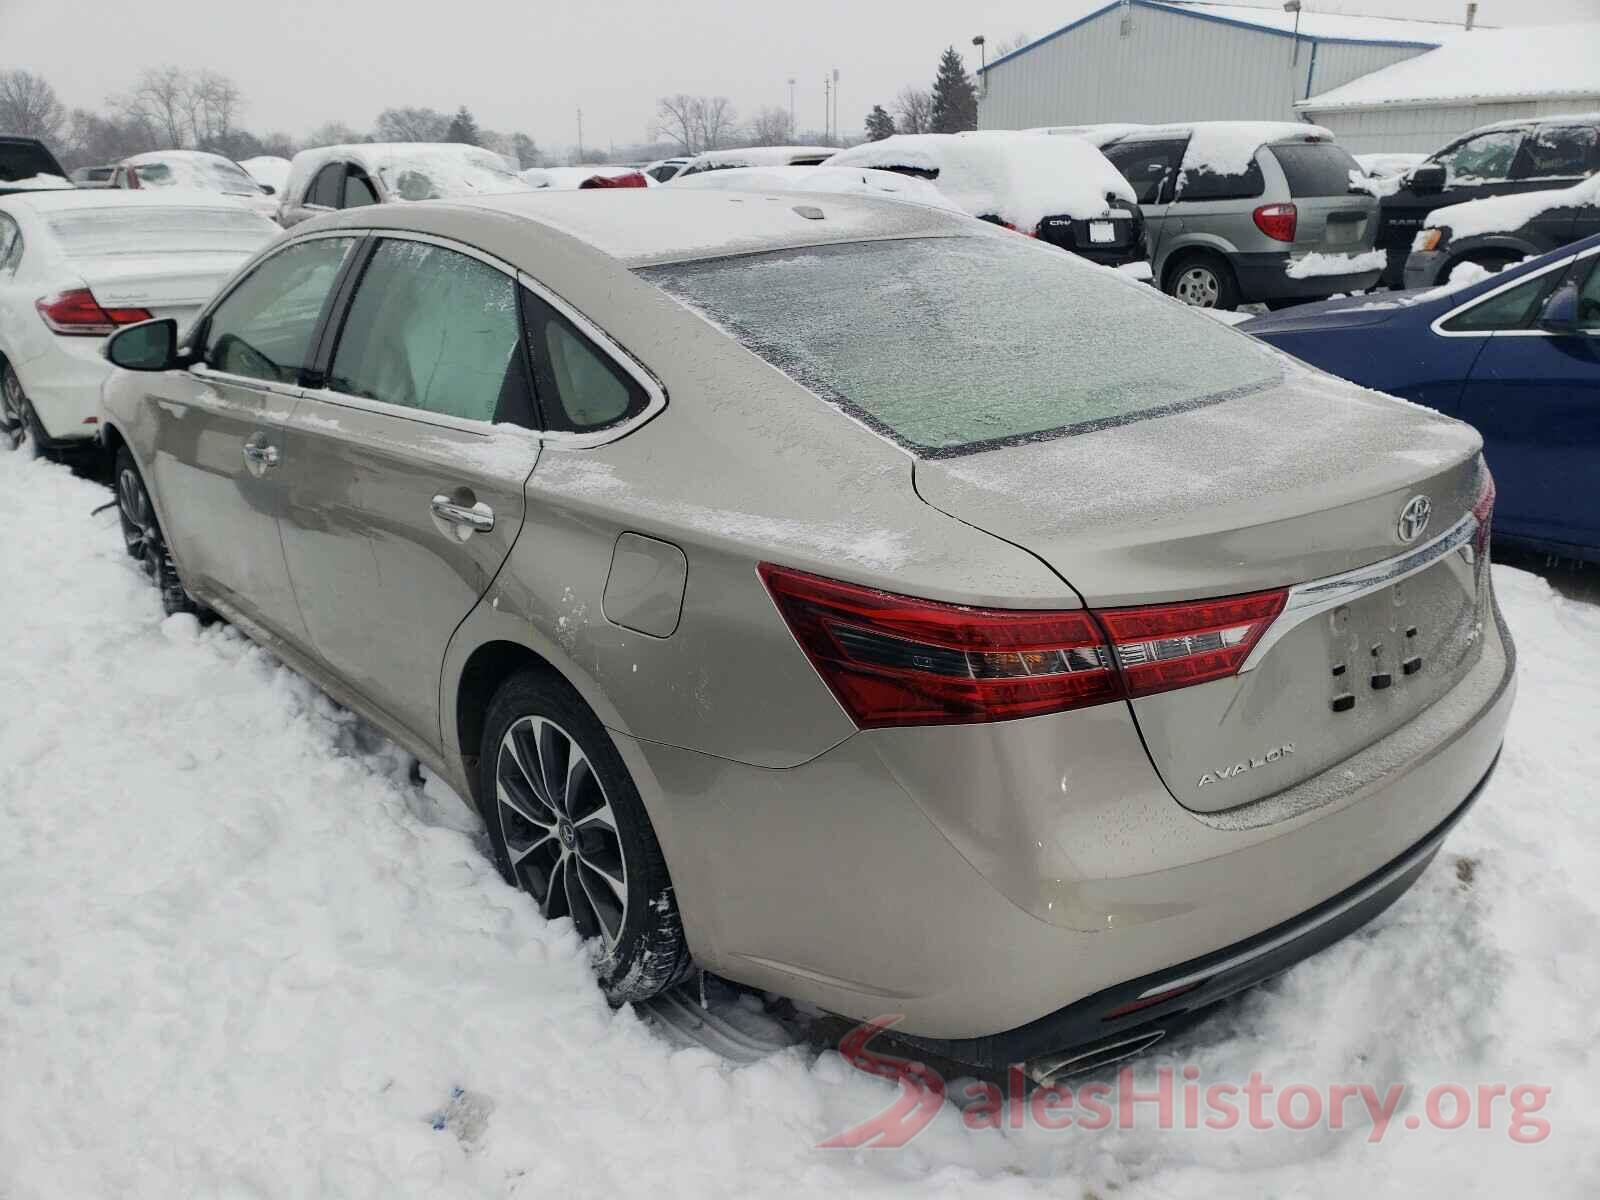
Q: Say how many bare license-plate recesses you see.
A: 2